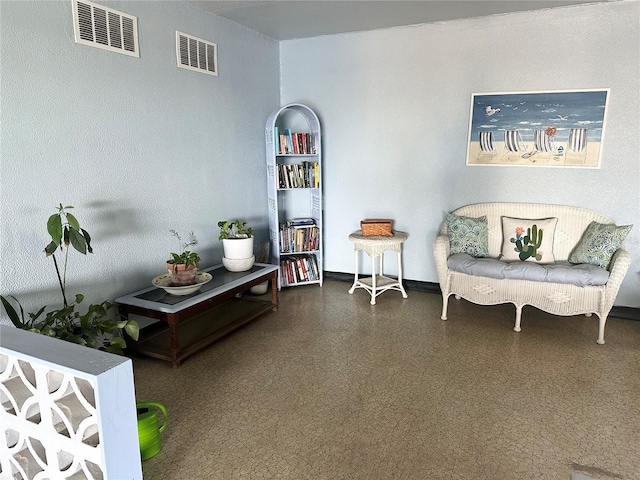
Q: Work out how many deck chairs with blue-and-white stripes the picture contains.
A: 4